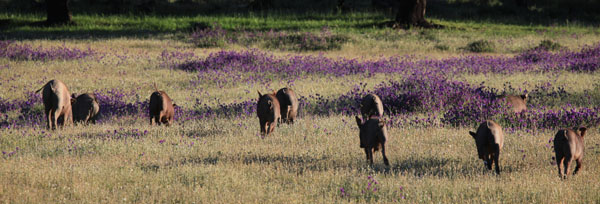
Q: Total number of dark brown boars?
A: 10